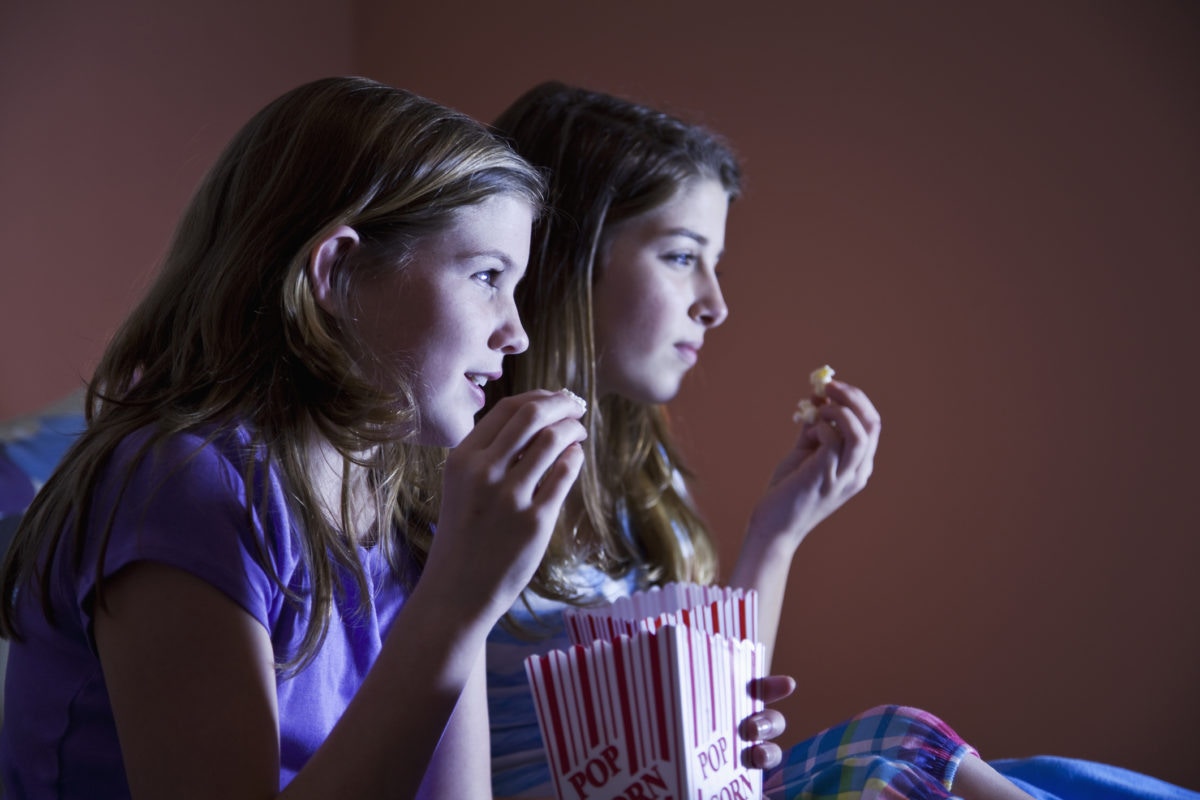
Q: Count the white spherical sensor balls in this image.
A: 0